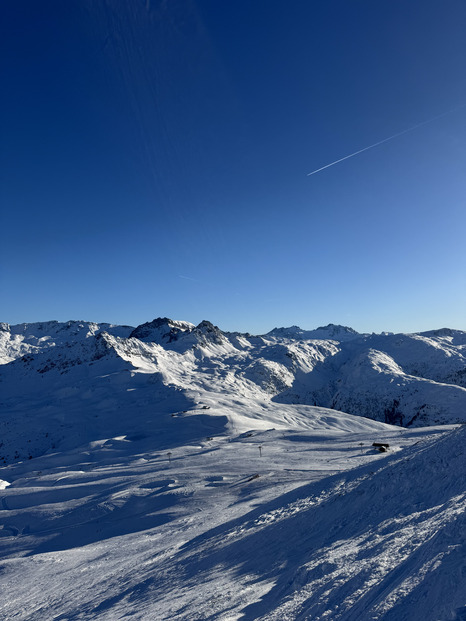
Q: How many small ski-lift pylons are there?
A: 3